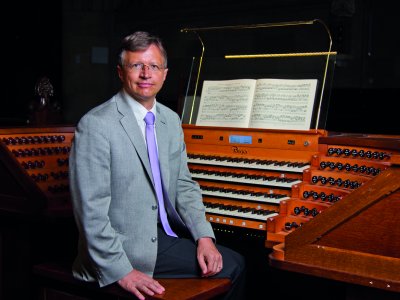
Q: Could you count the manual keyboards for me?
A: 4